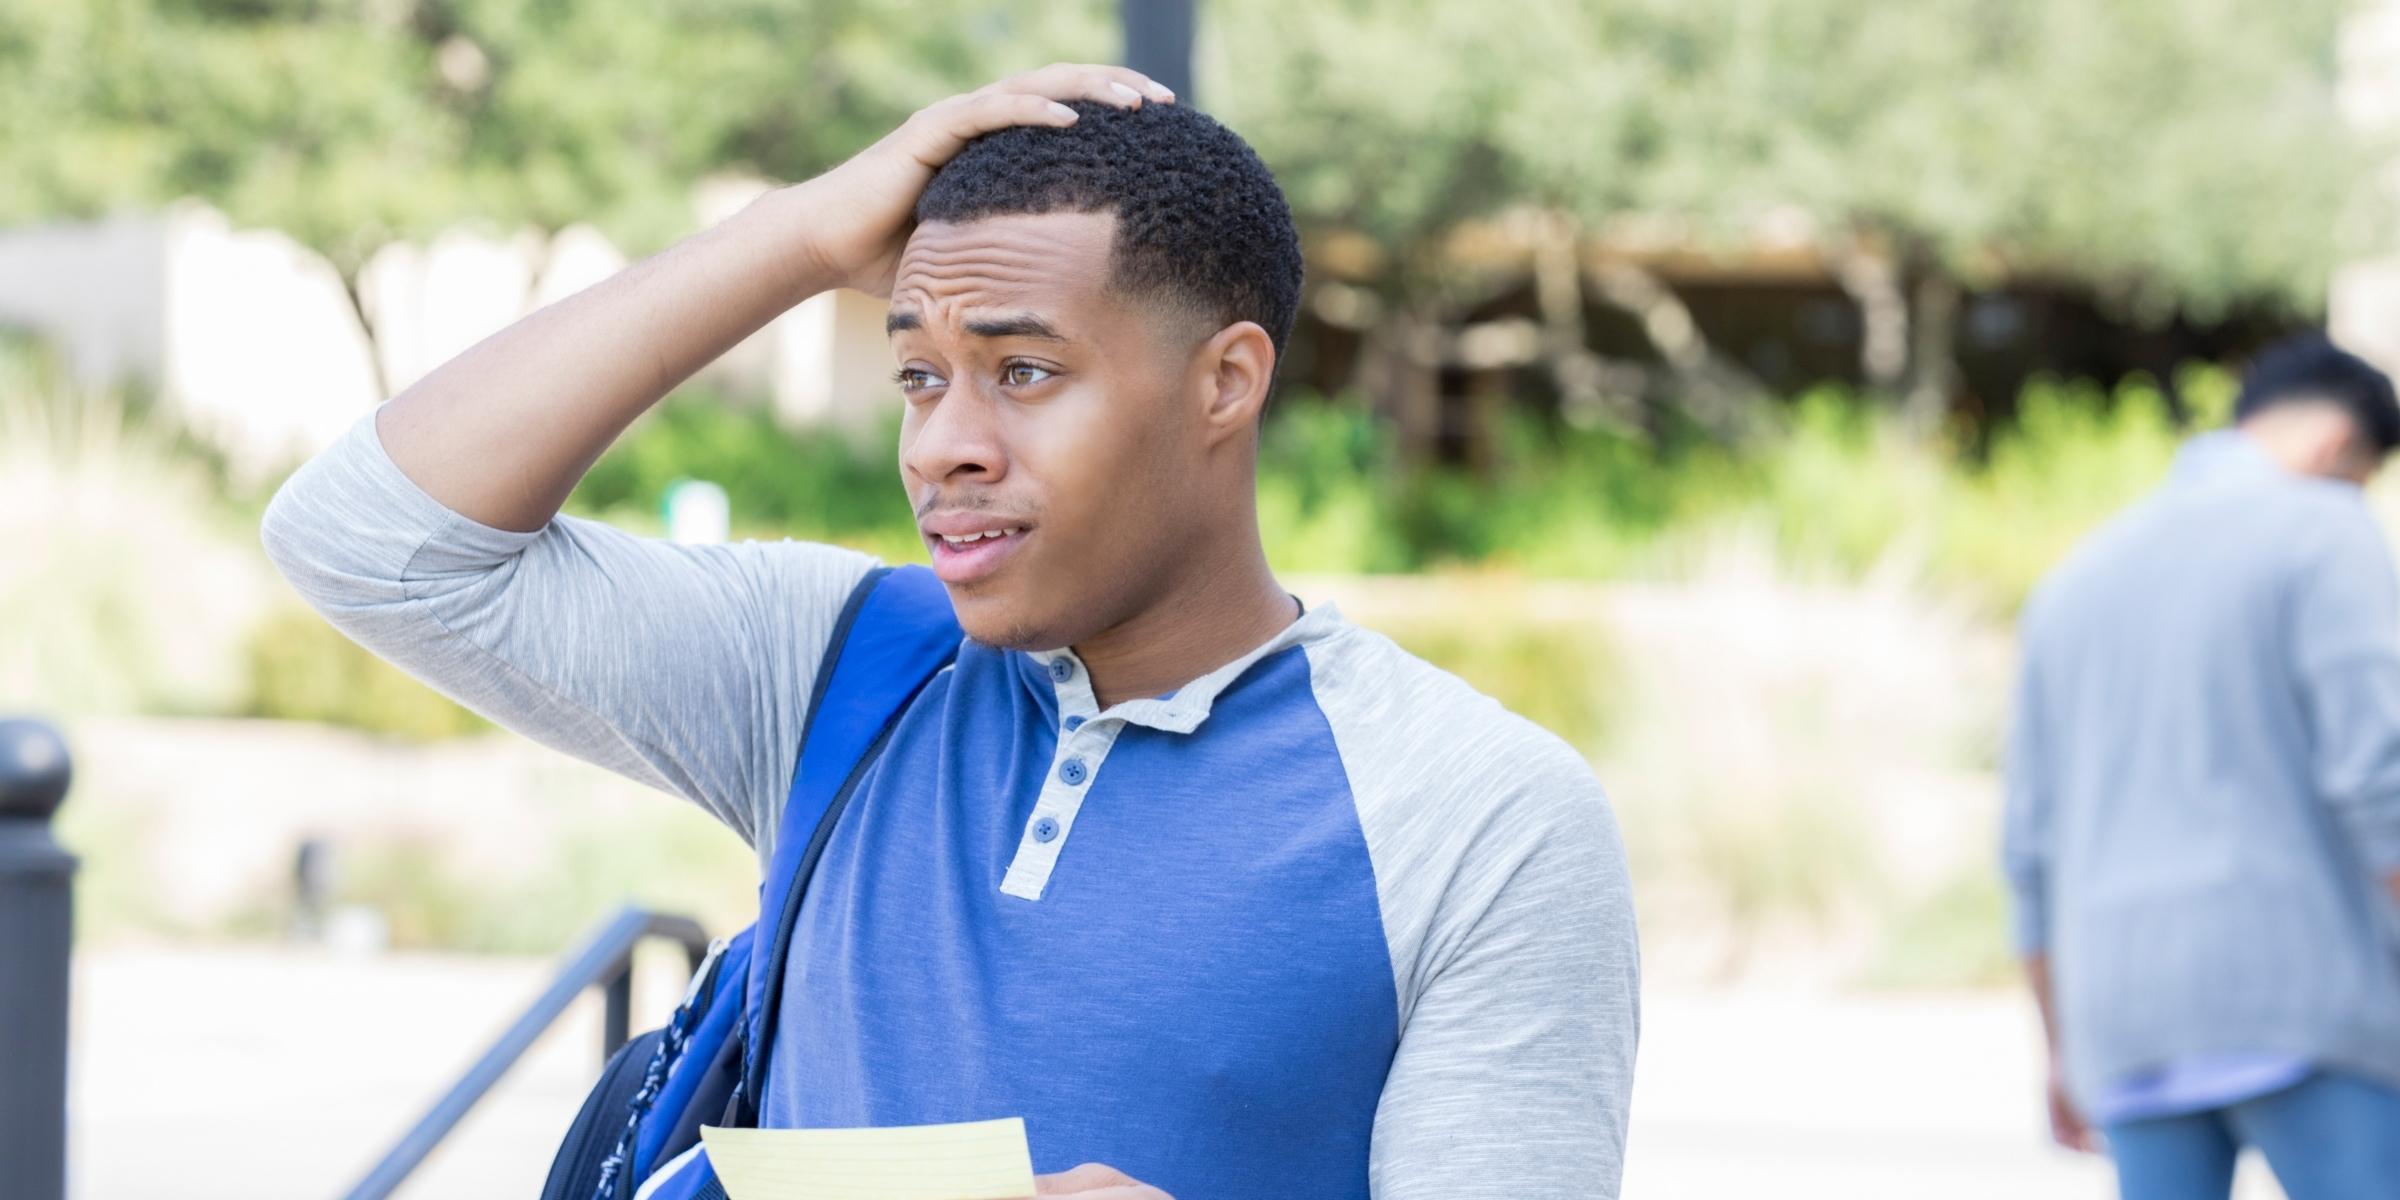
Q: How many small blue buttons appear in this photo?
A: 4